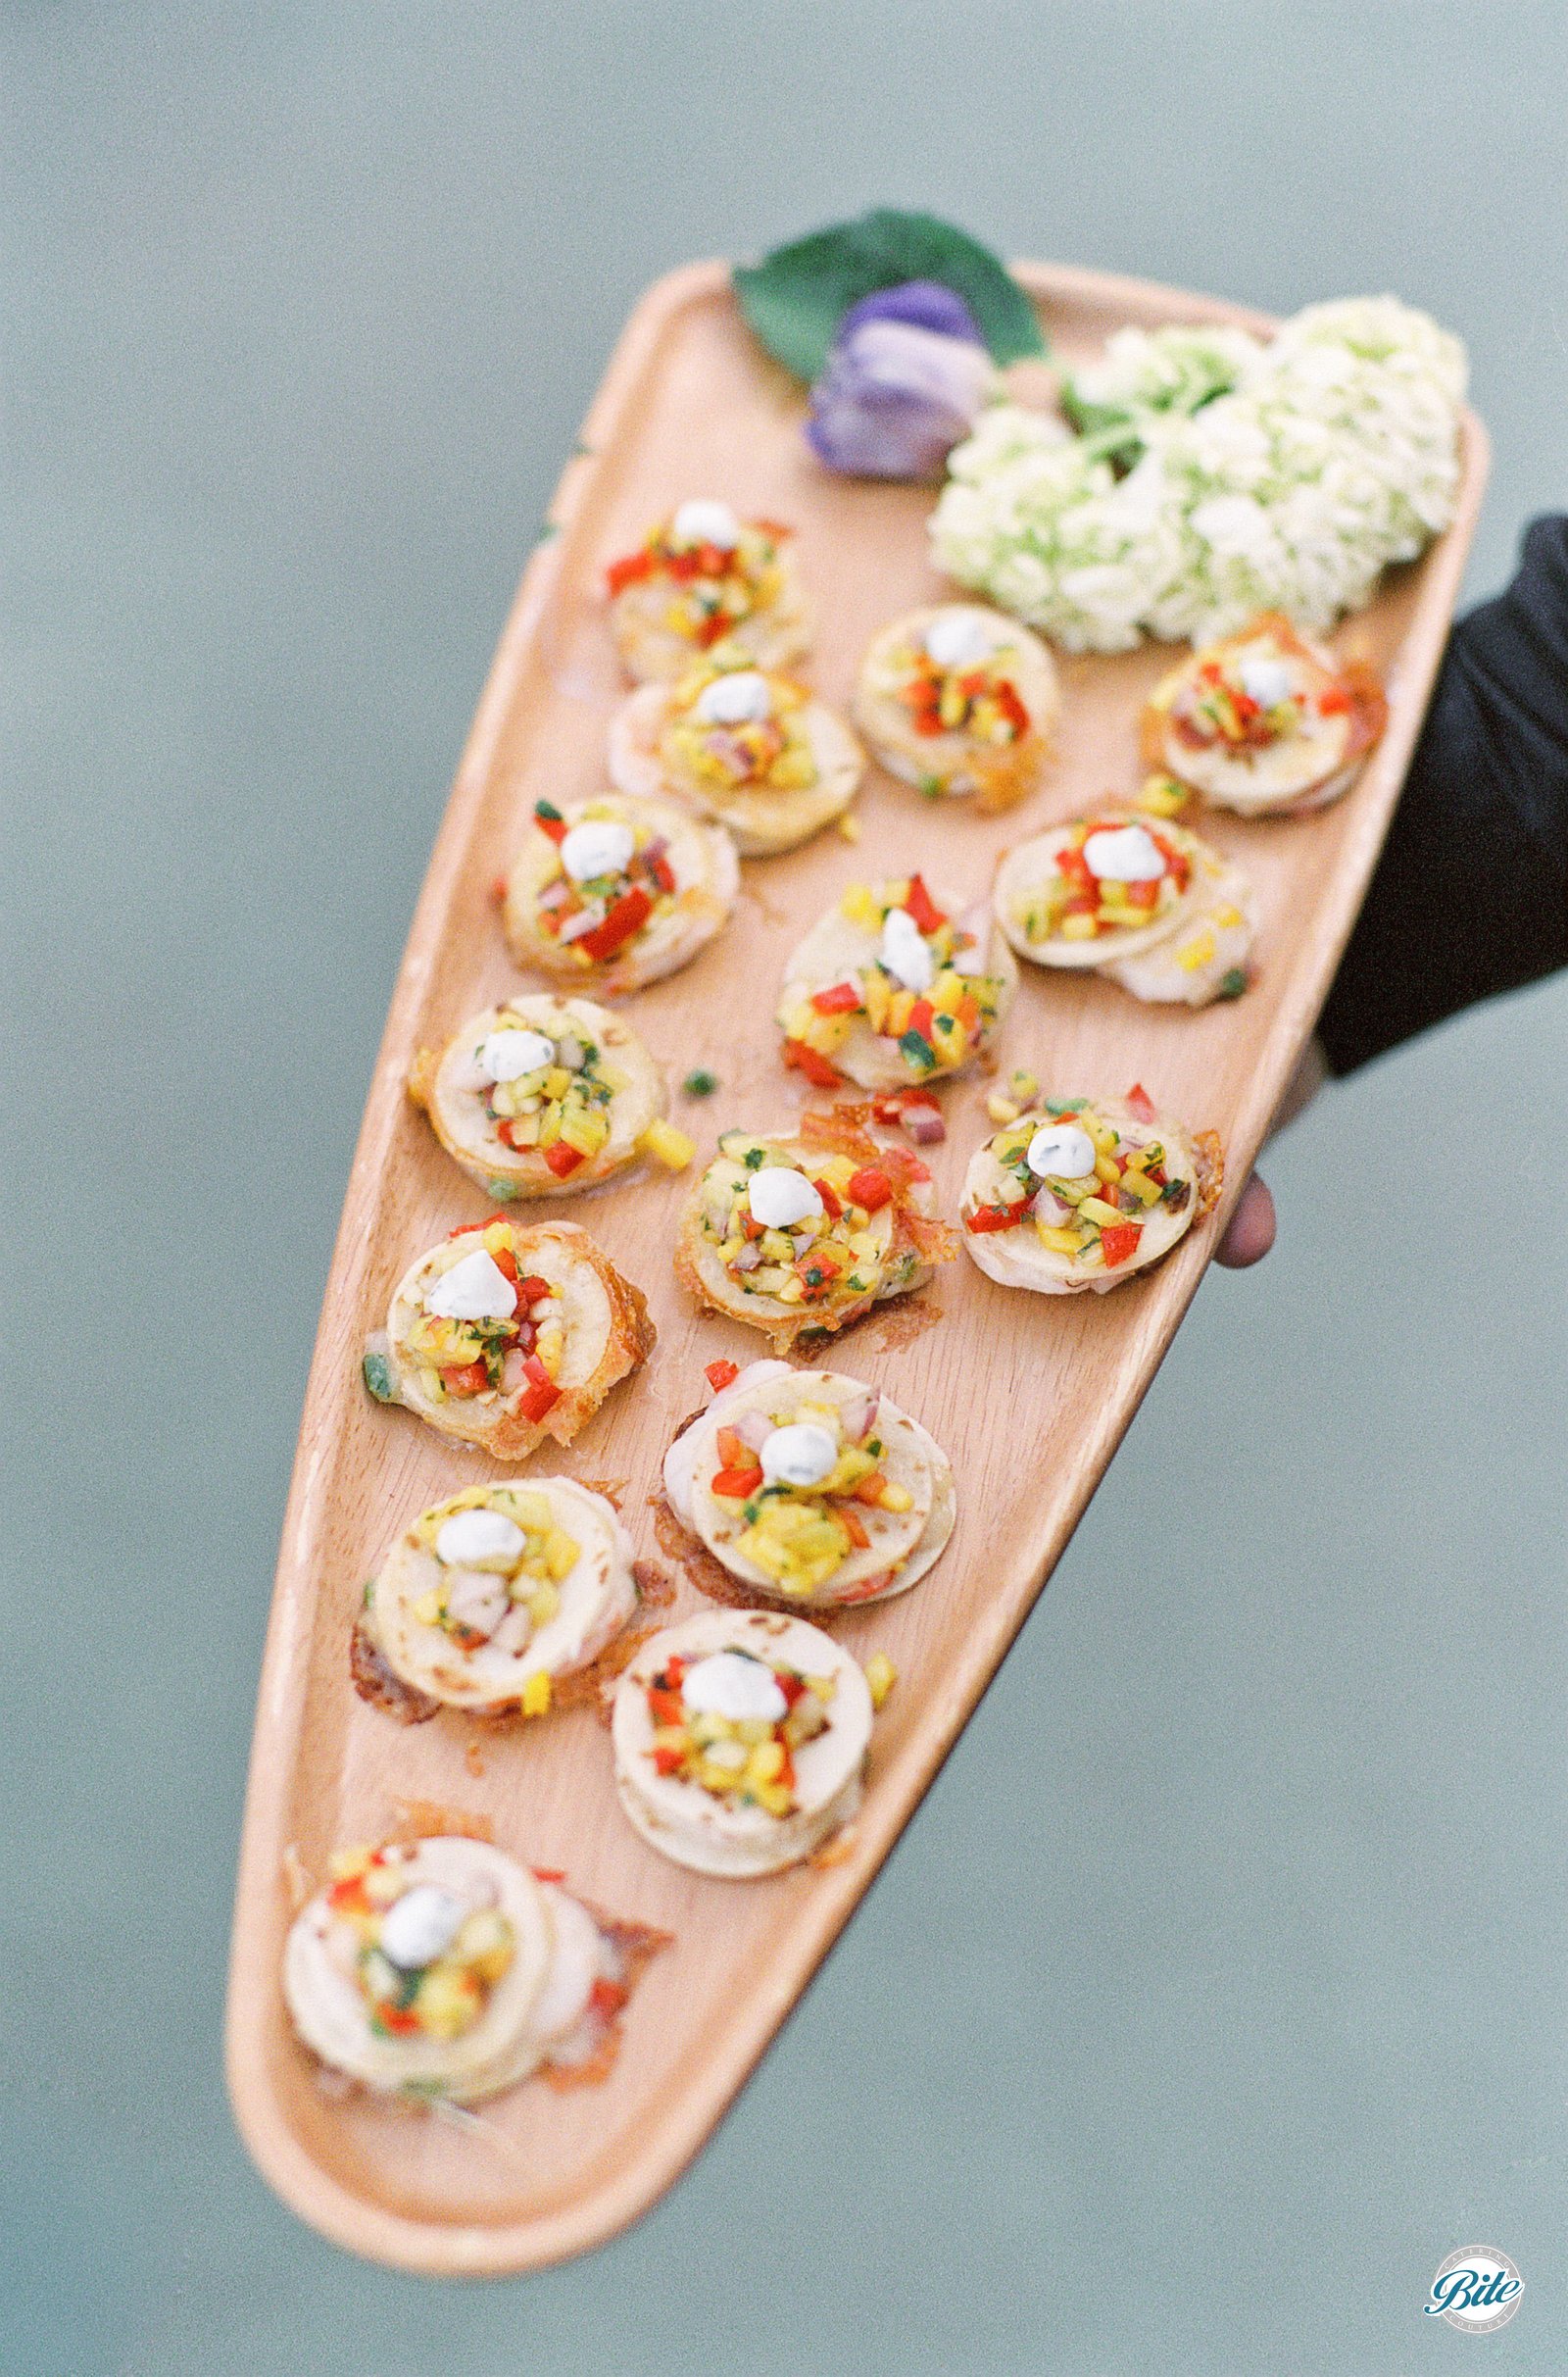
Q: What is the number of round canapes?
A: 15